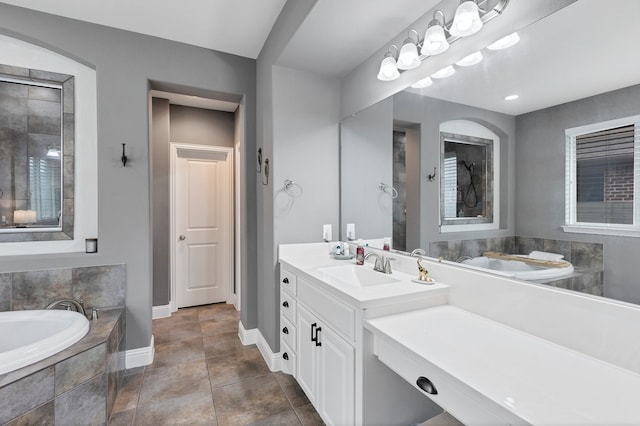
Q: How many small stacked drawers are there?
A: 4